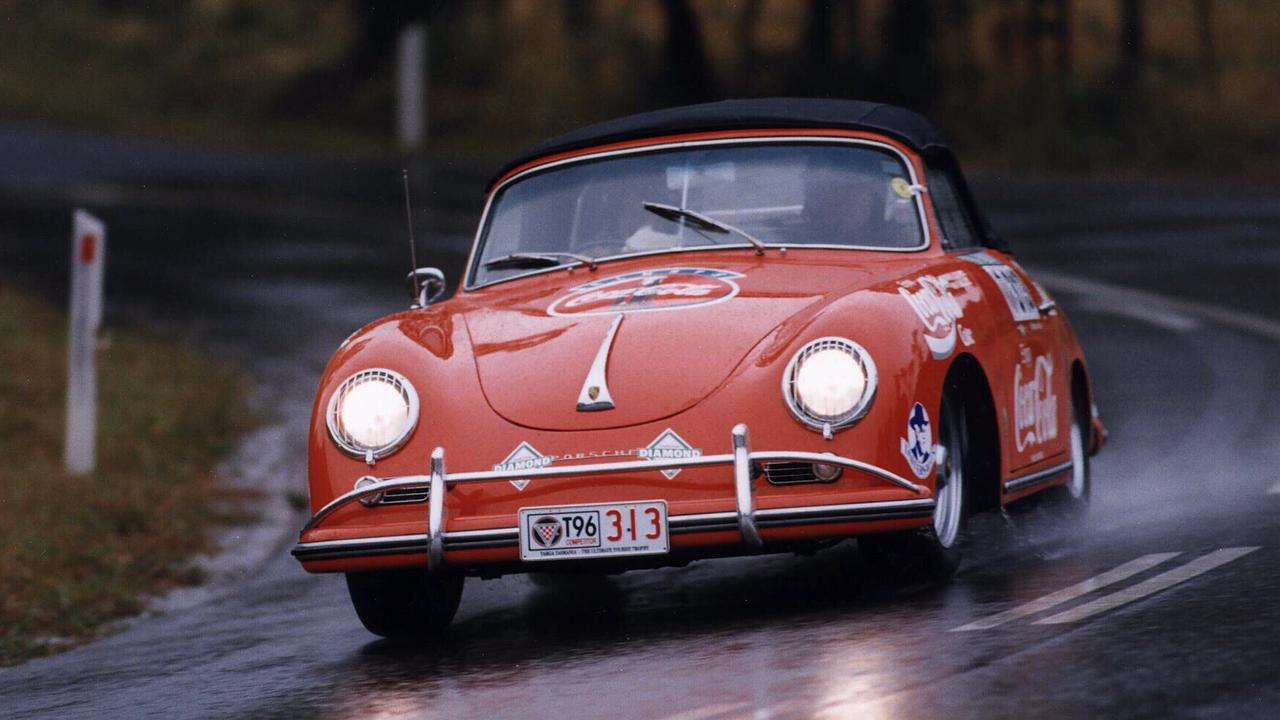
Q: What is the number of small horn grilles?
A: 2